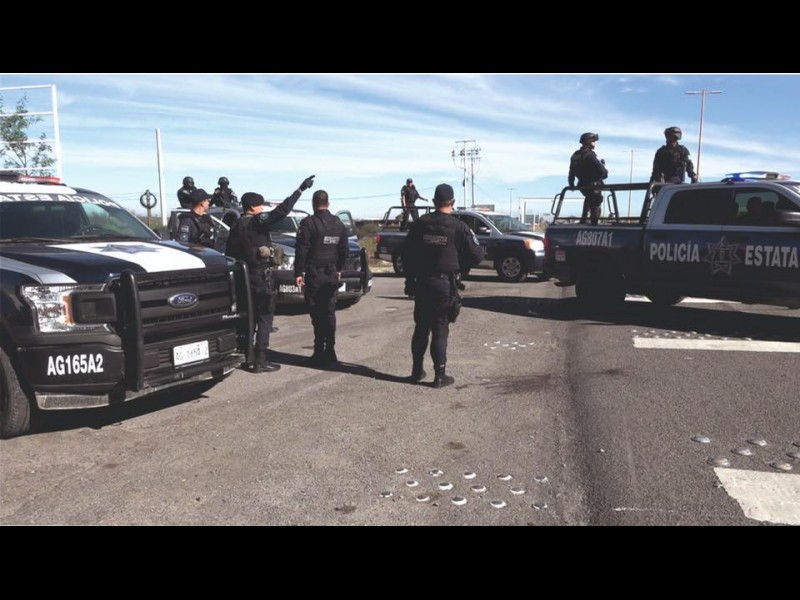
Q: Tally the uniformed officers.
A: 9